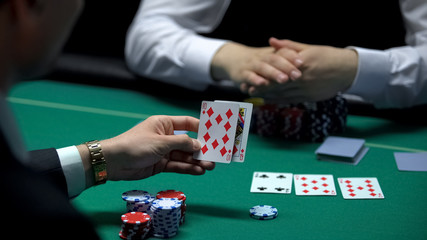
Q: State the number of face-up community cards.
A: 3